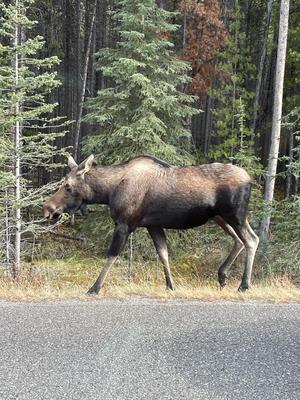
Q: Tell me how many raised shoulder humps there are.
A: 1